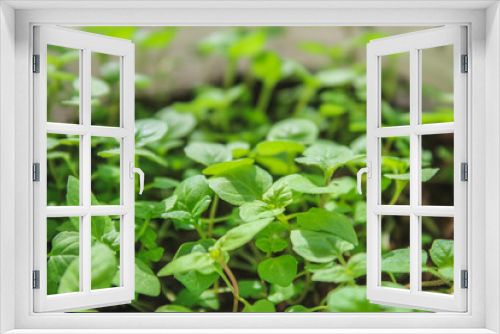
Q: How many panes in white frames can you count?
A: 12